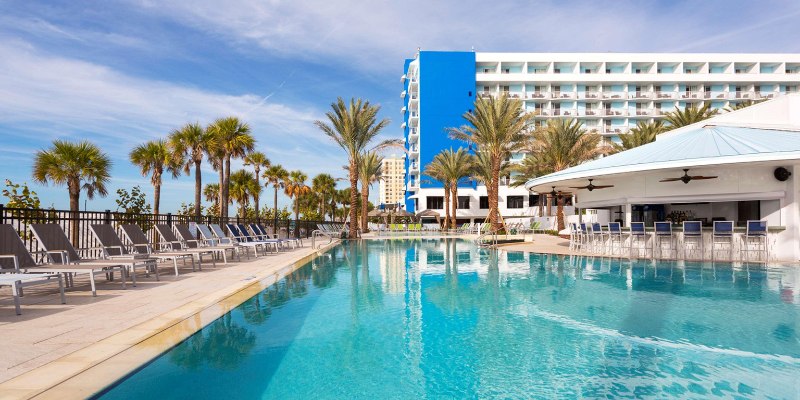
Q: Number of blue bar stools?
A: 9